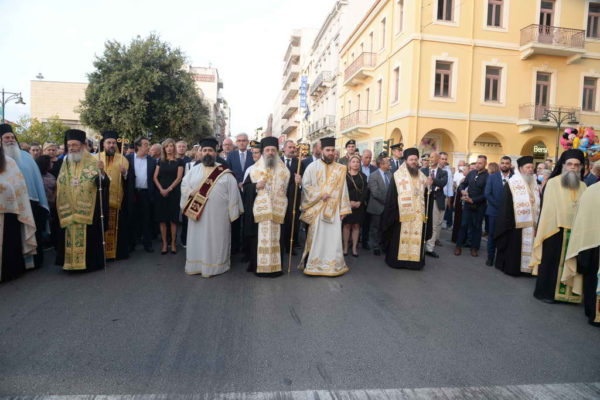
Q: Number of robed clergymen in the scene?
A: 11